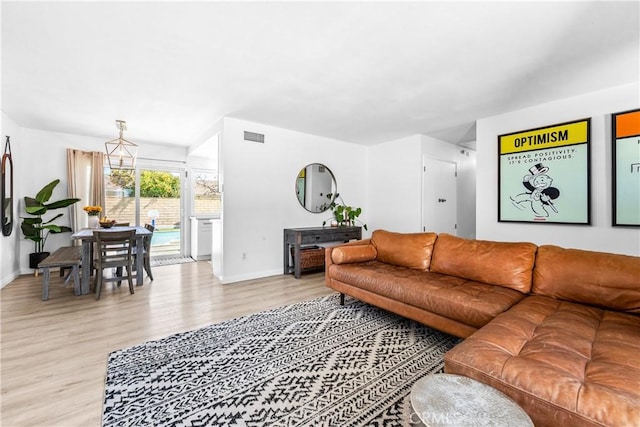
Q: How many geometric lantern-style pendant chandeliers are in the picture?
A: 1